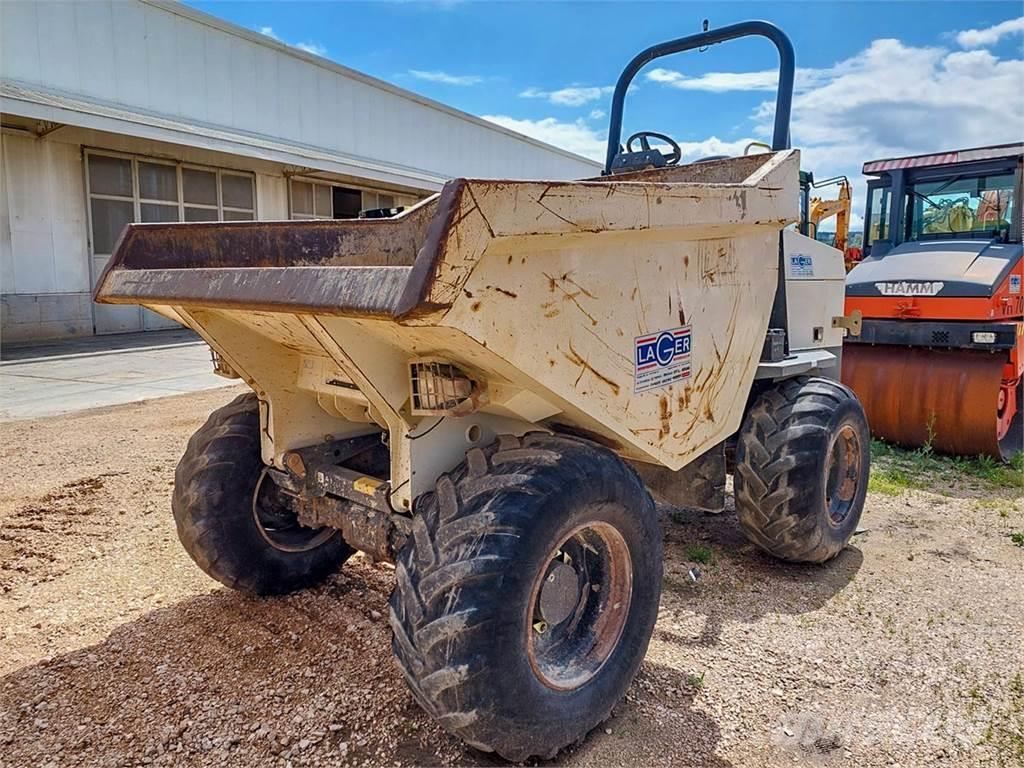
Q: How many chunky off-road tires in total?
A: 3